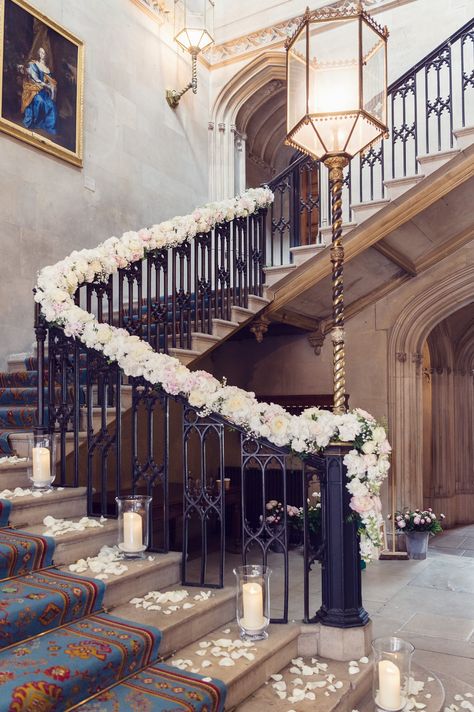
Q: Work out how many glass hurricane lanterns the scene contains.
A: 4